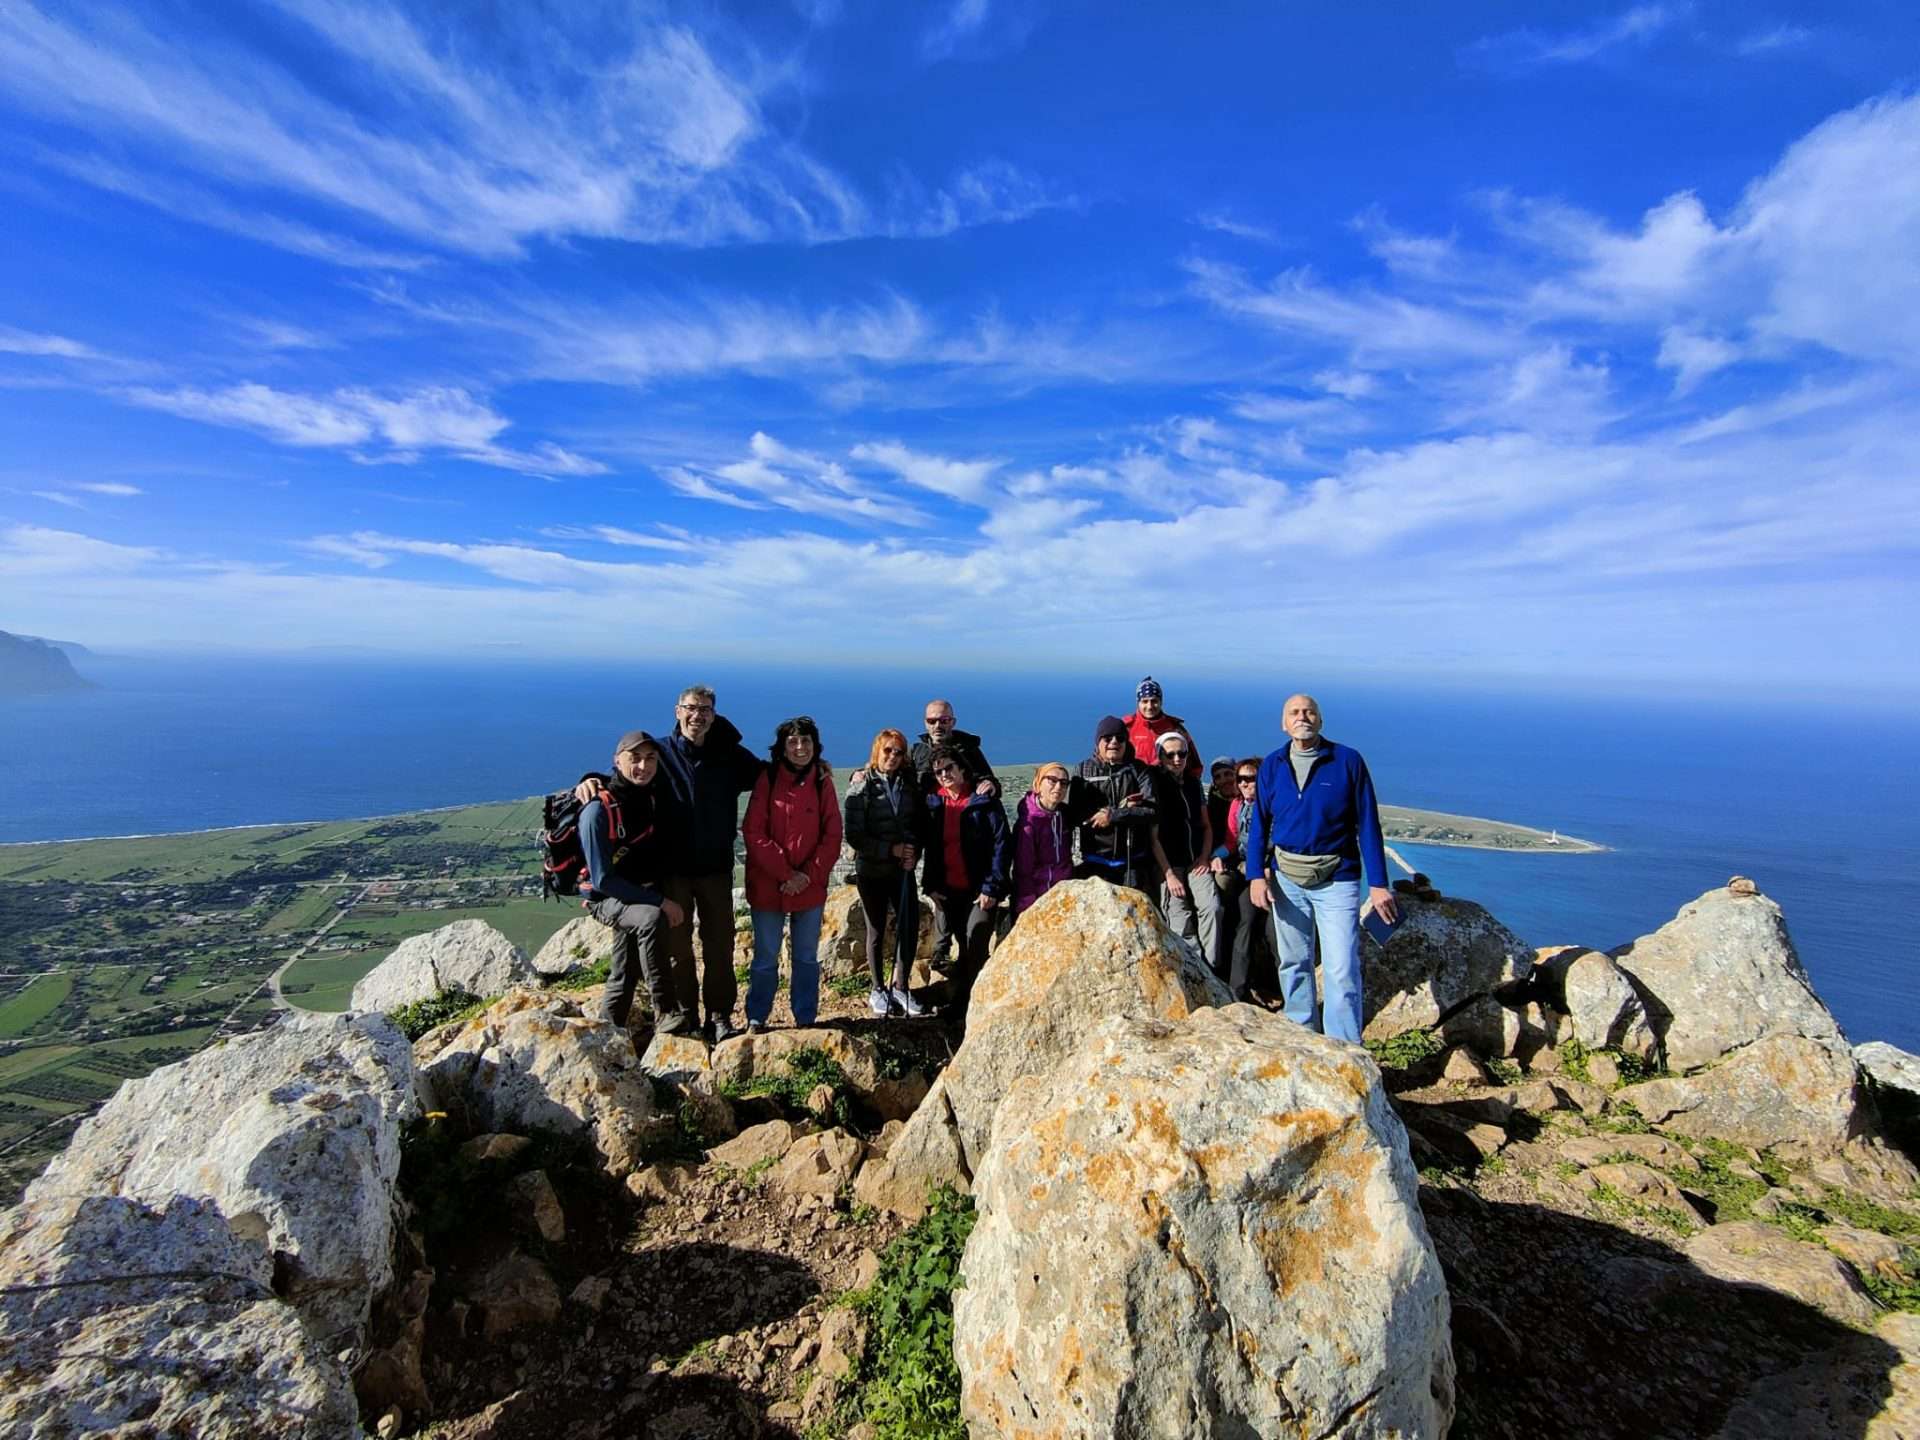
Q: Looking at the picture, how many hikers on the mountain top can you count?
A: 13